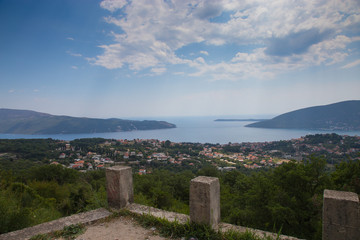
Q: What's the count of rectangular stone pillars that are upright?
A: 3